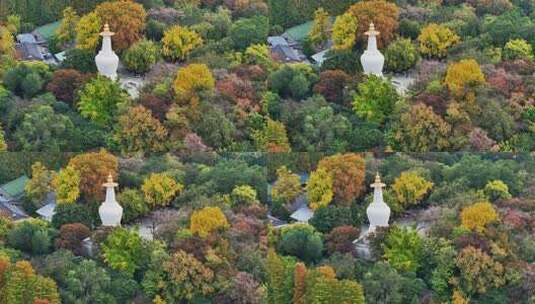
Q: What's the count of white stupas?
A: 4